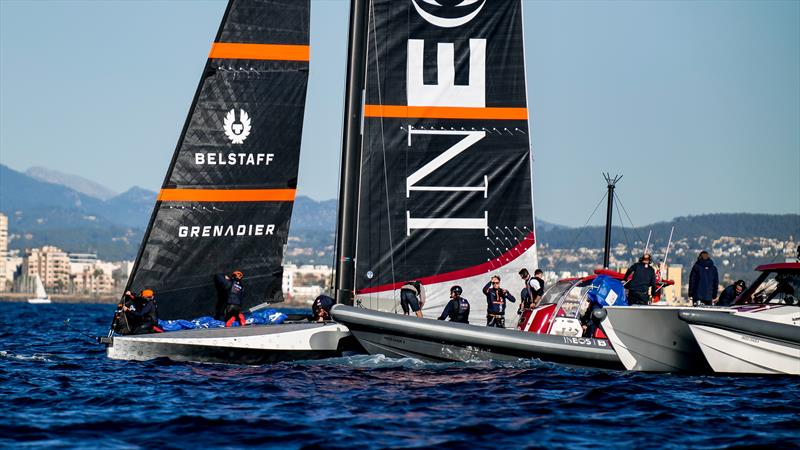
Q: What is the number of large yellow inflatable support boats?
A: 0